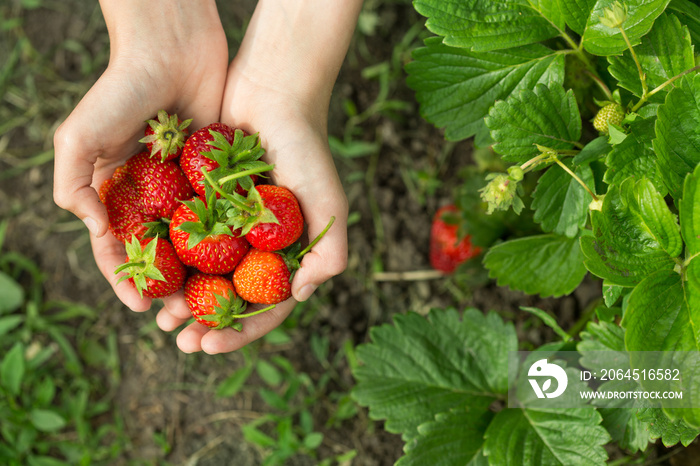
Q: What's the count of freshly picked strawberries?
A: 8